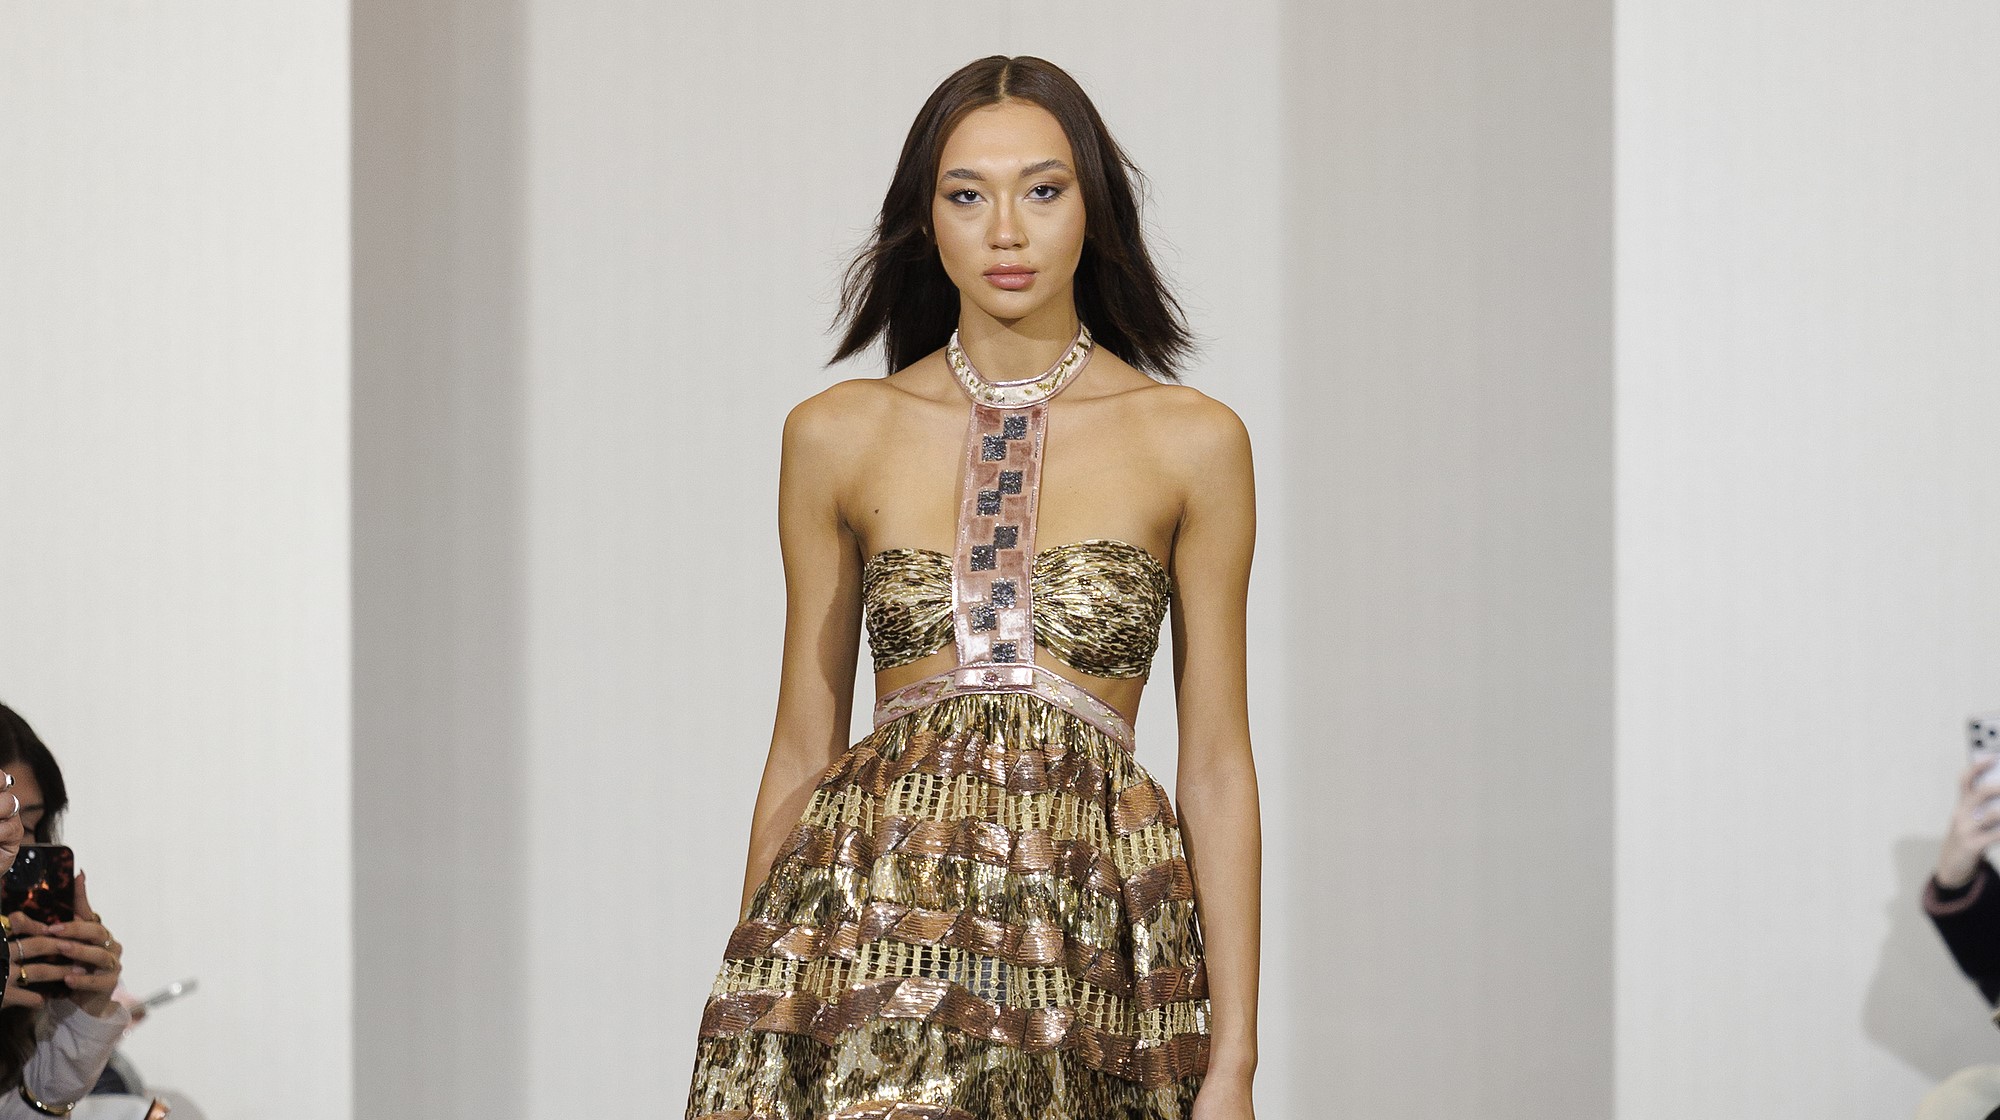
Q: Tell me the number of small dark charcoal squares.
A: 9